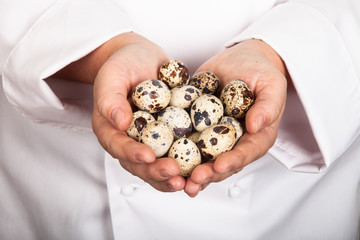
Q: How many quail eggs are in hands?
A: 12